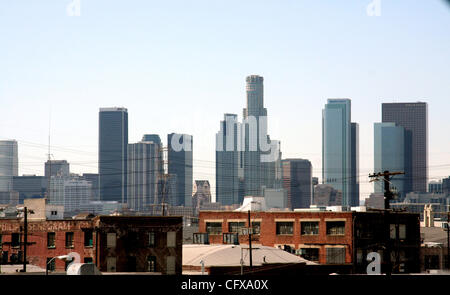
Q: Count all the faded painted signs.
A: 1